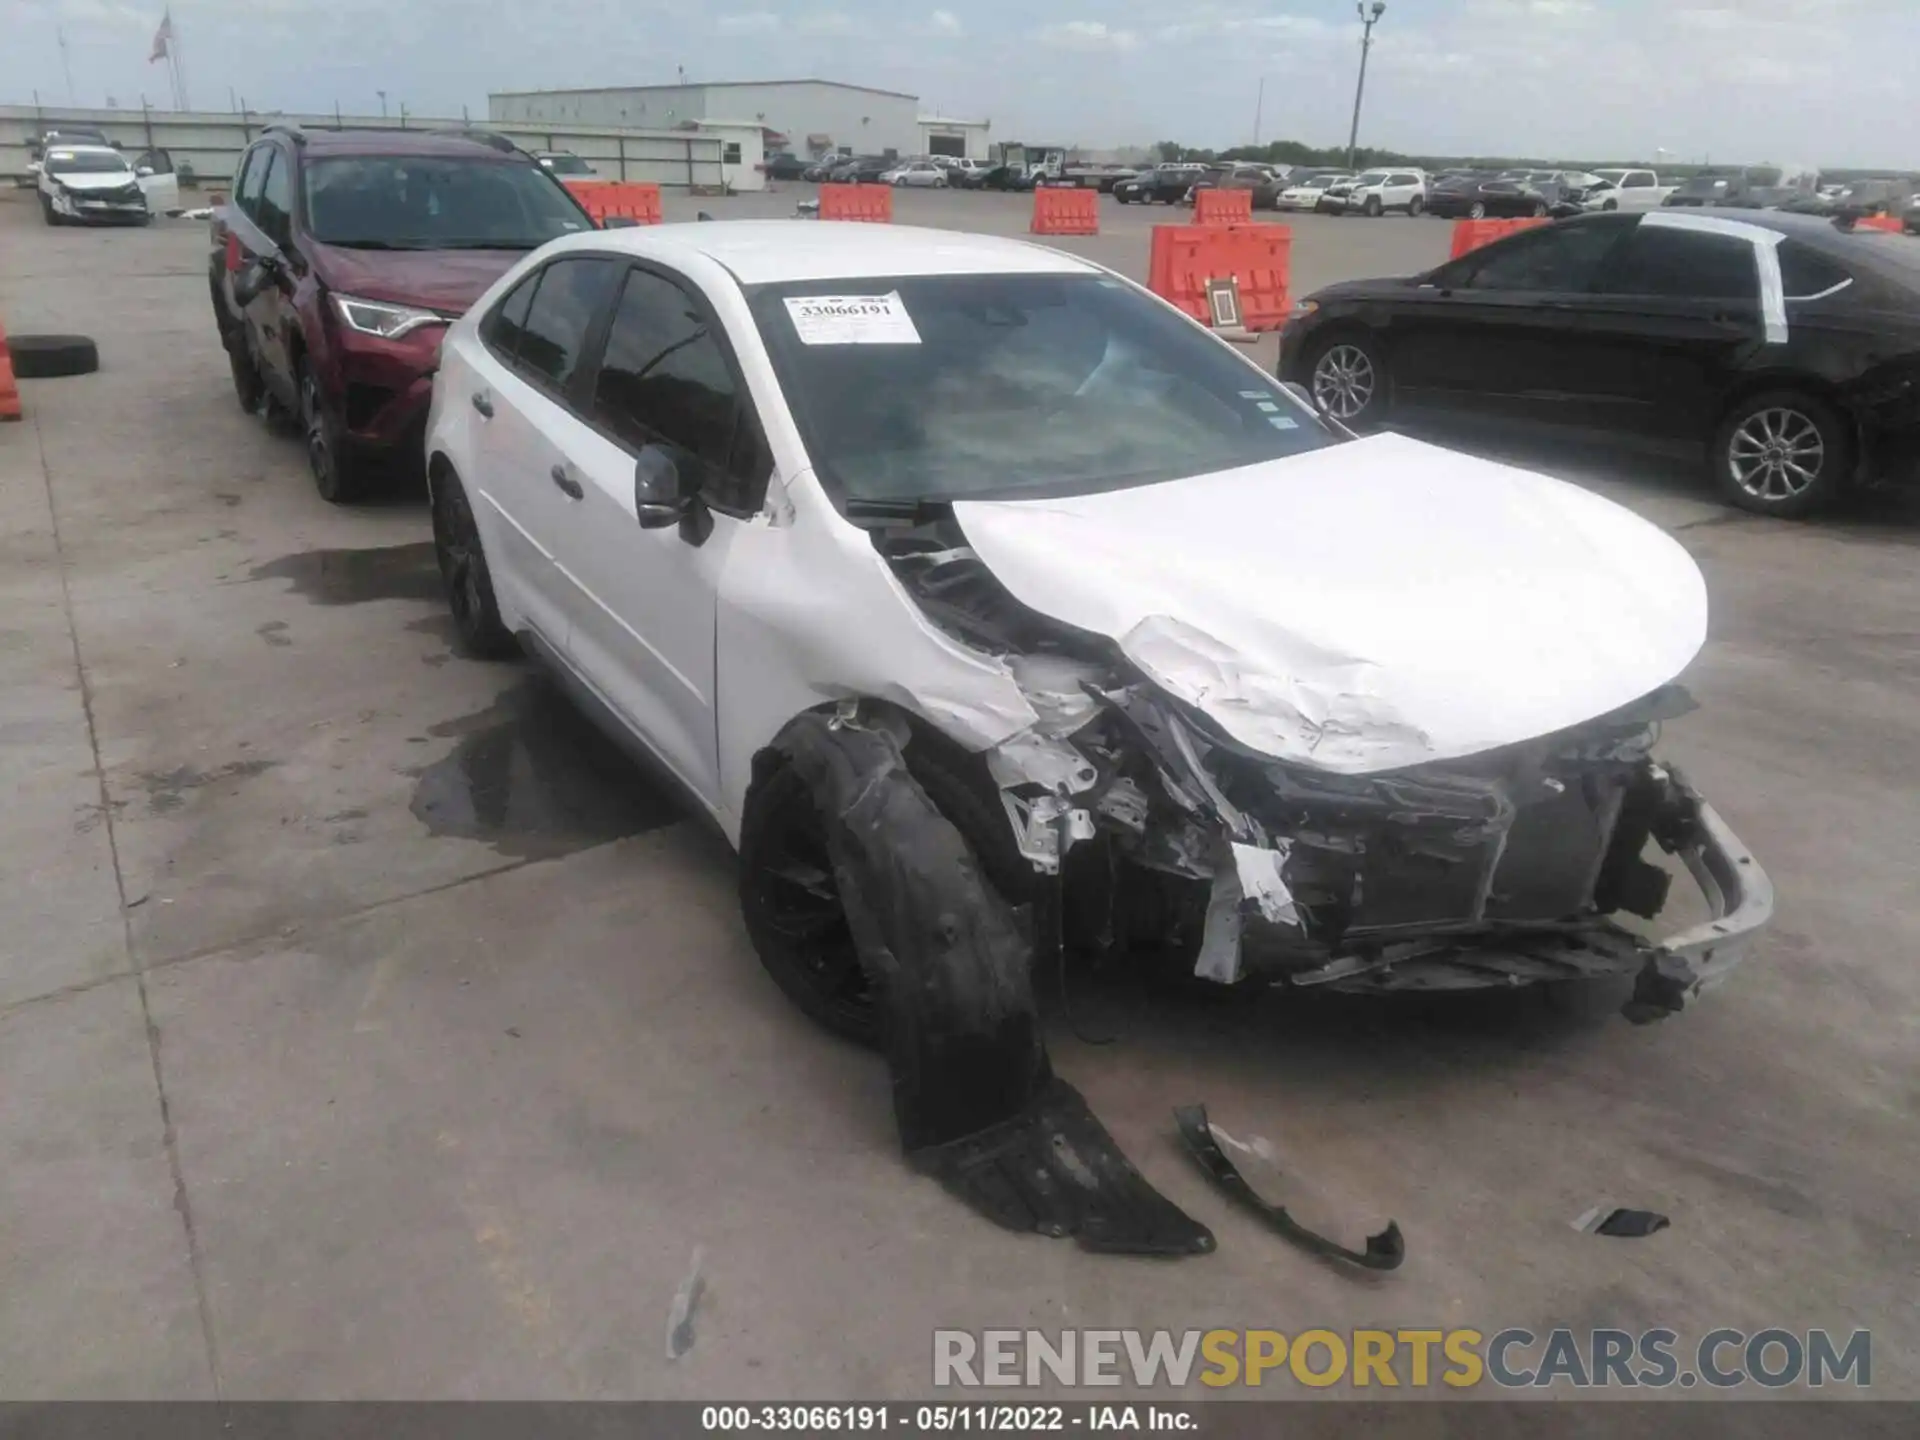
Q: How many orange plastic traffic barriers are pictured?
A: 8